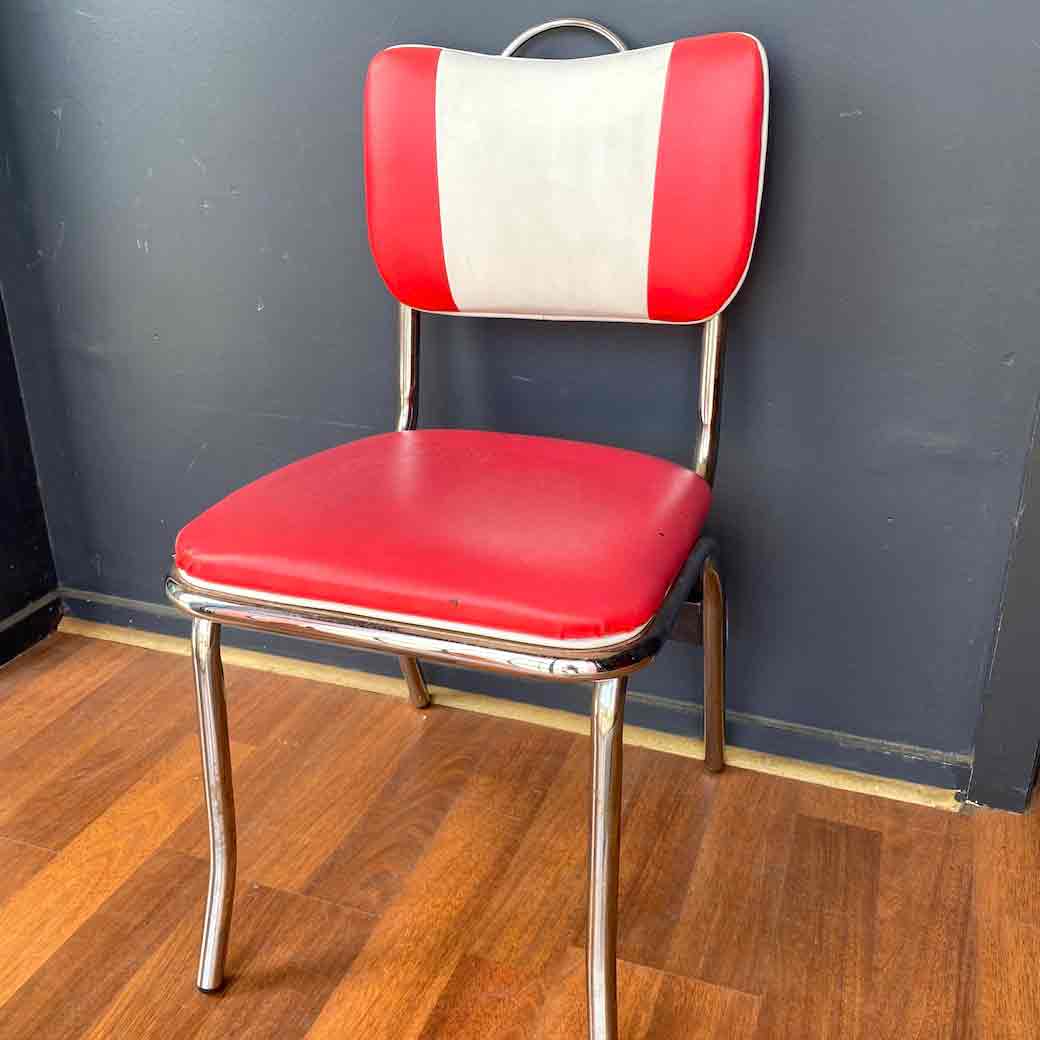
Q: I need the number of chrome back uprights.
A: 2